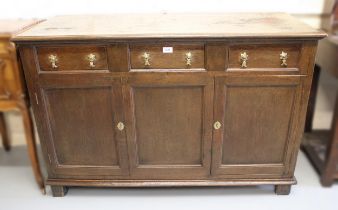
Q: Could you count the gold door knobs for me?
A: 2